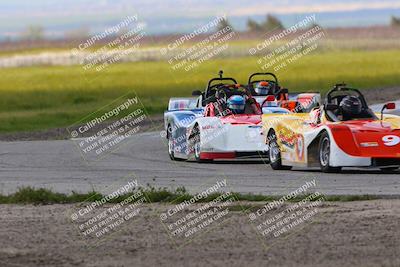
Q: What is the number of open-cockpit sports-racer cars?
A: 4